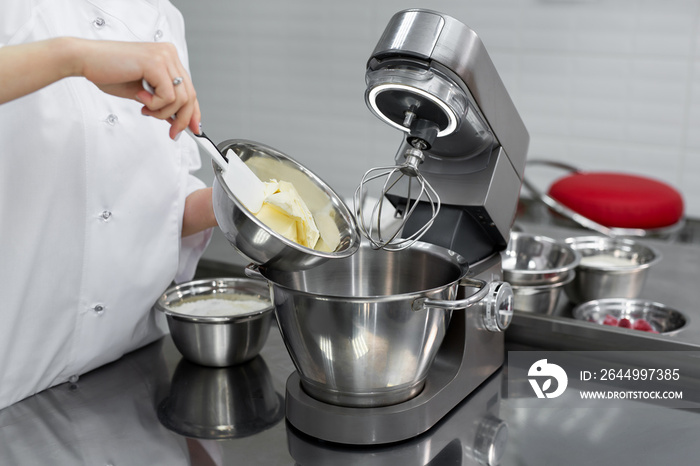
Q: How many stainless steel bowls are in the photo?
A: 7